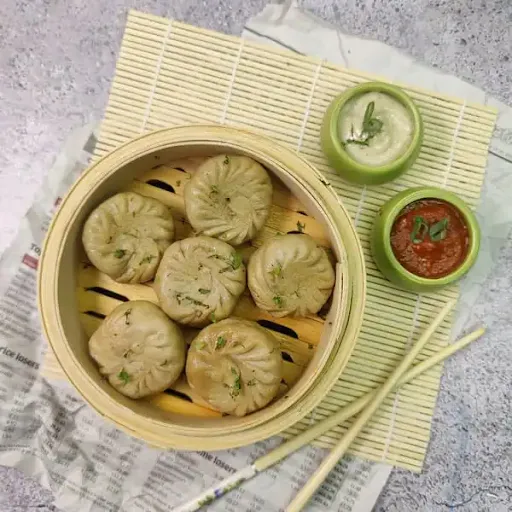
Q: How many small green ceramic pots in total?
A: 2